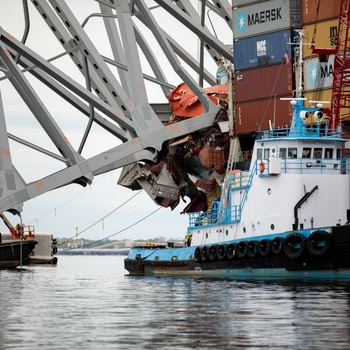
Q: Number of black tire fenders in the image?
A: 11